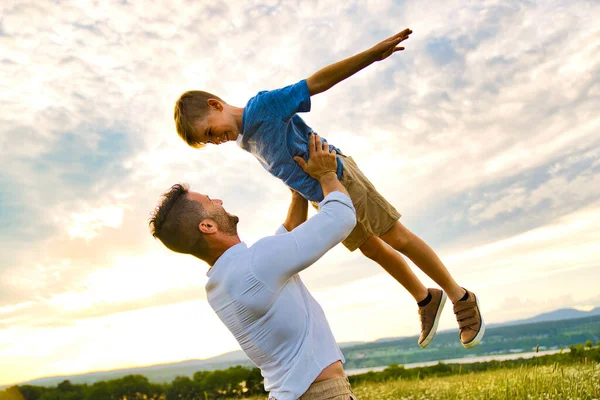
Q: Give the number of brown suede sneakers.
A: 2